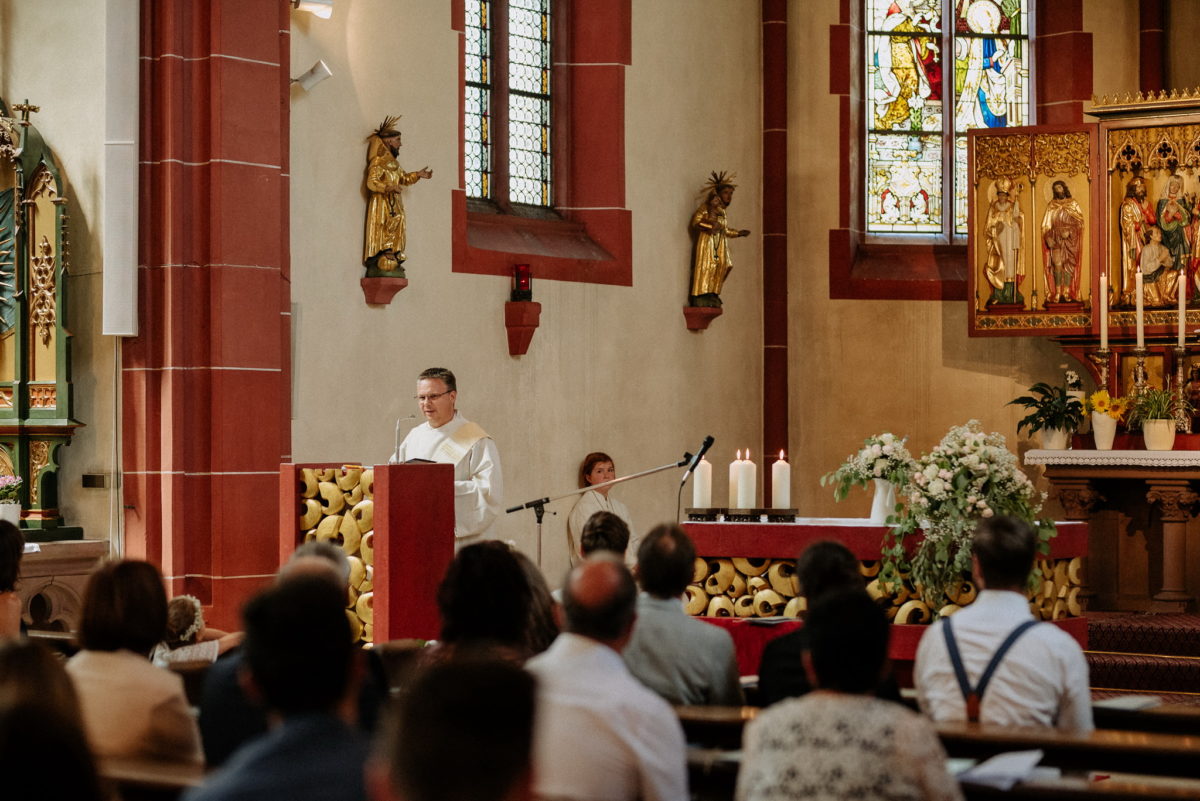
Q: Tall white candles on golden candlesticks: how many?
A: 3